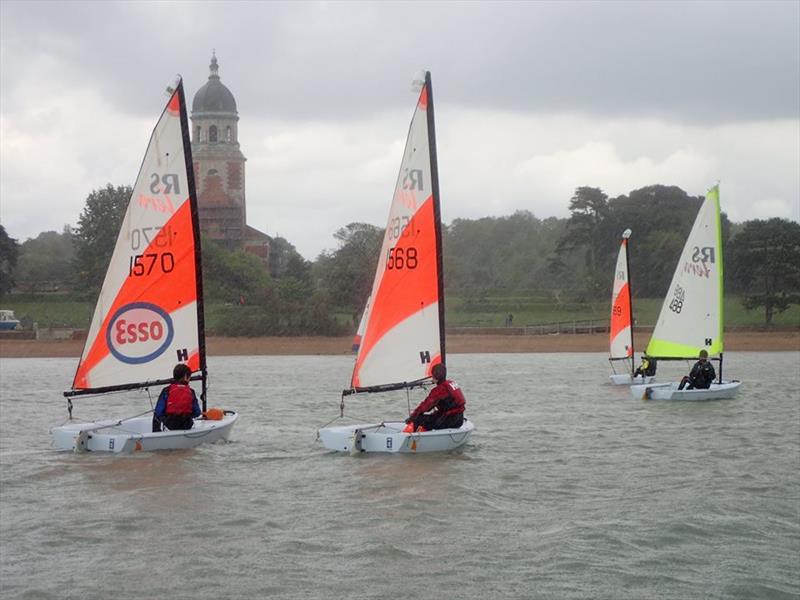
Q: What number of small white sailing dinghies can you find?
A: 4